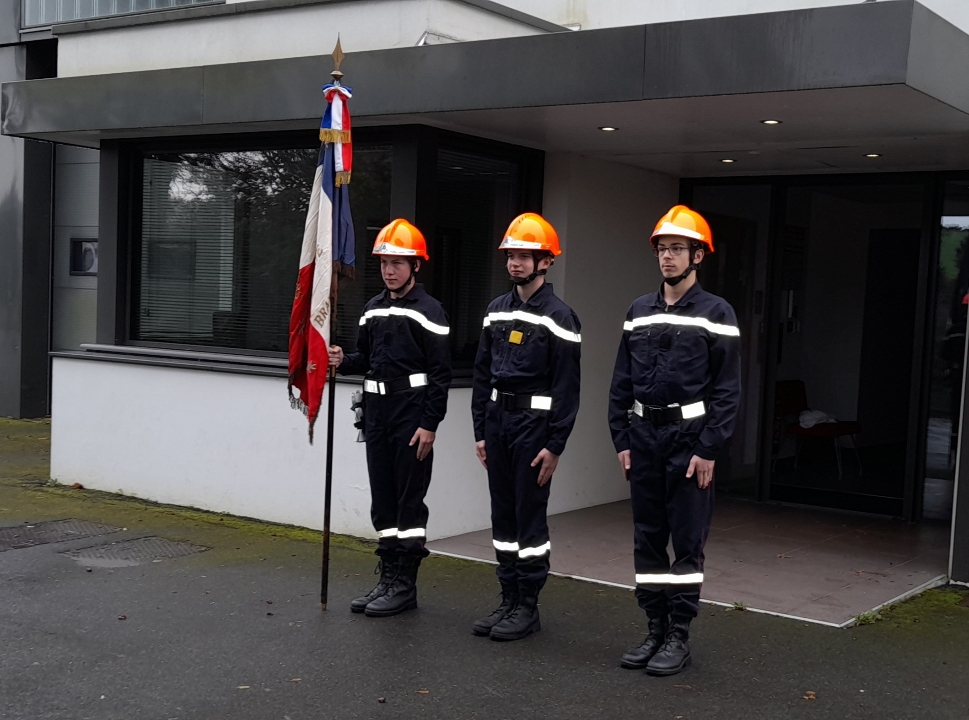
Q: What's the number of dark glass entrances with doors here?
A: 1